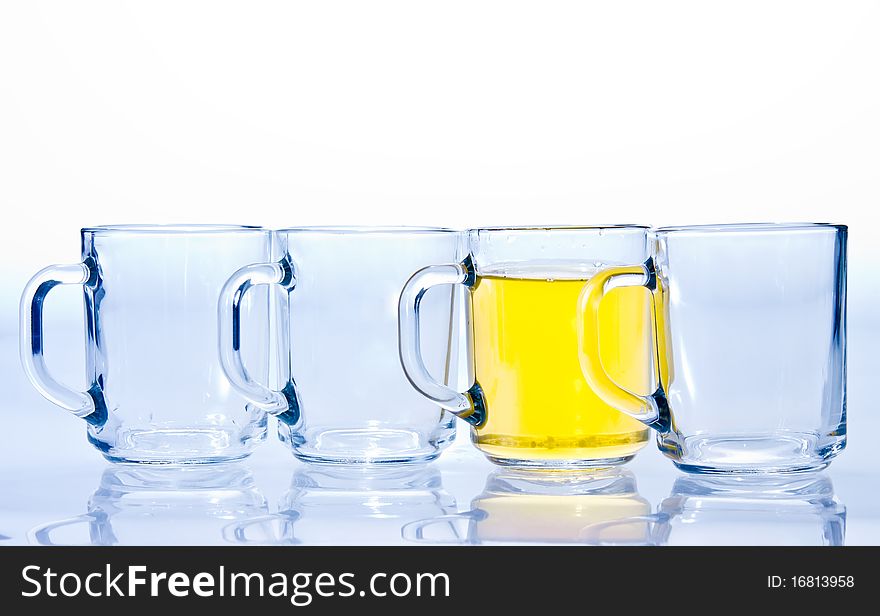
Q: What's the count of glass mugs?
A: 4